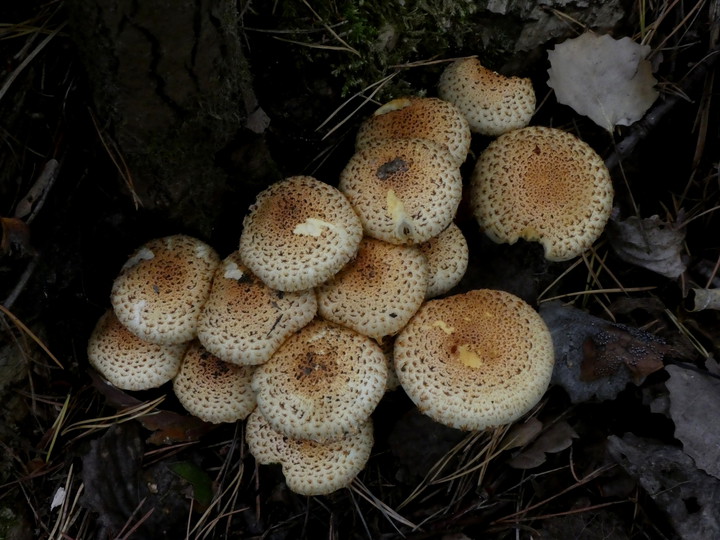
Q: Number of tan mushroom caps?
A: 14